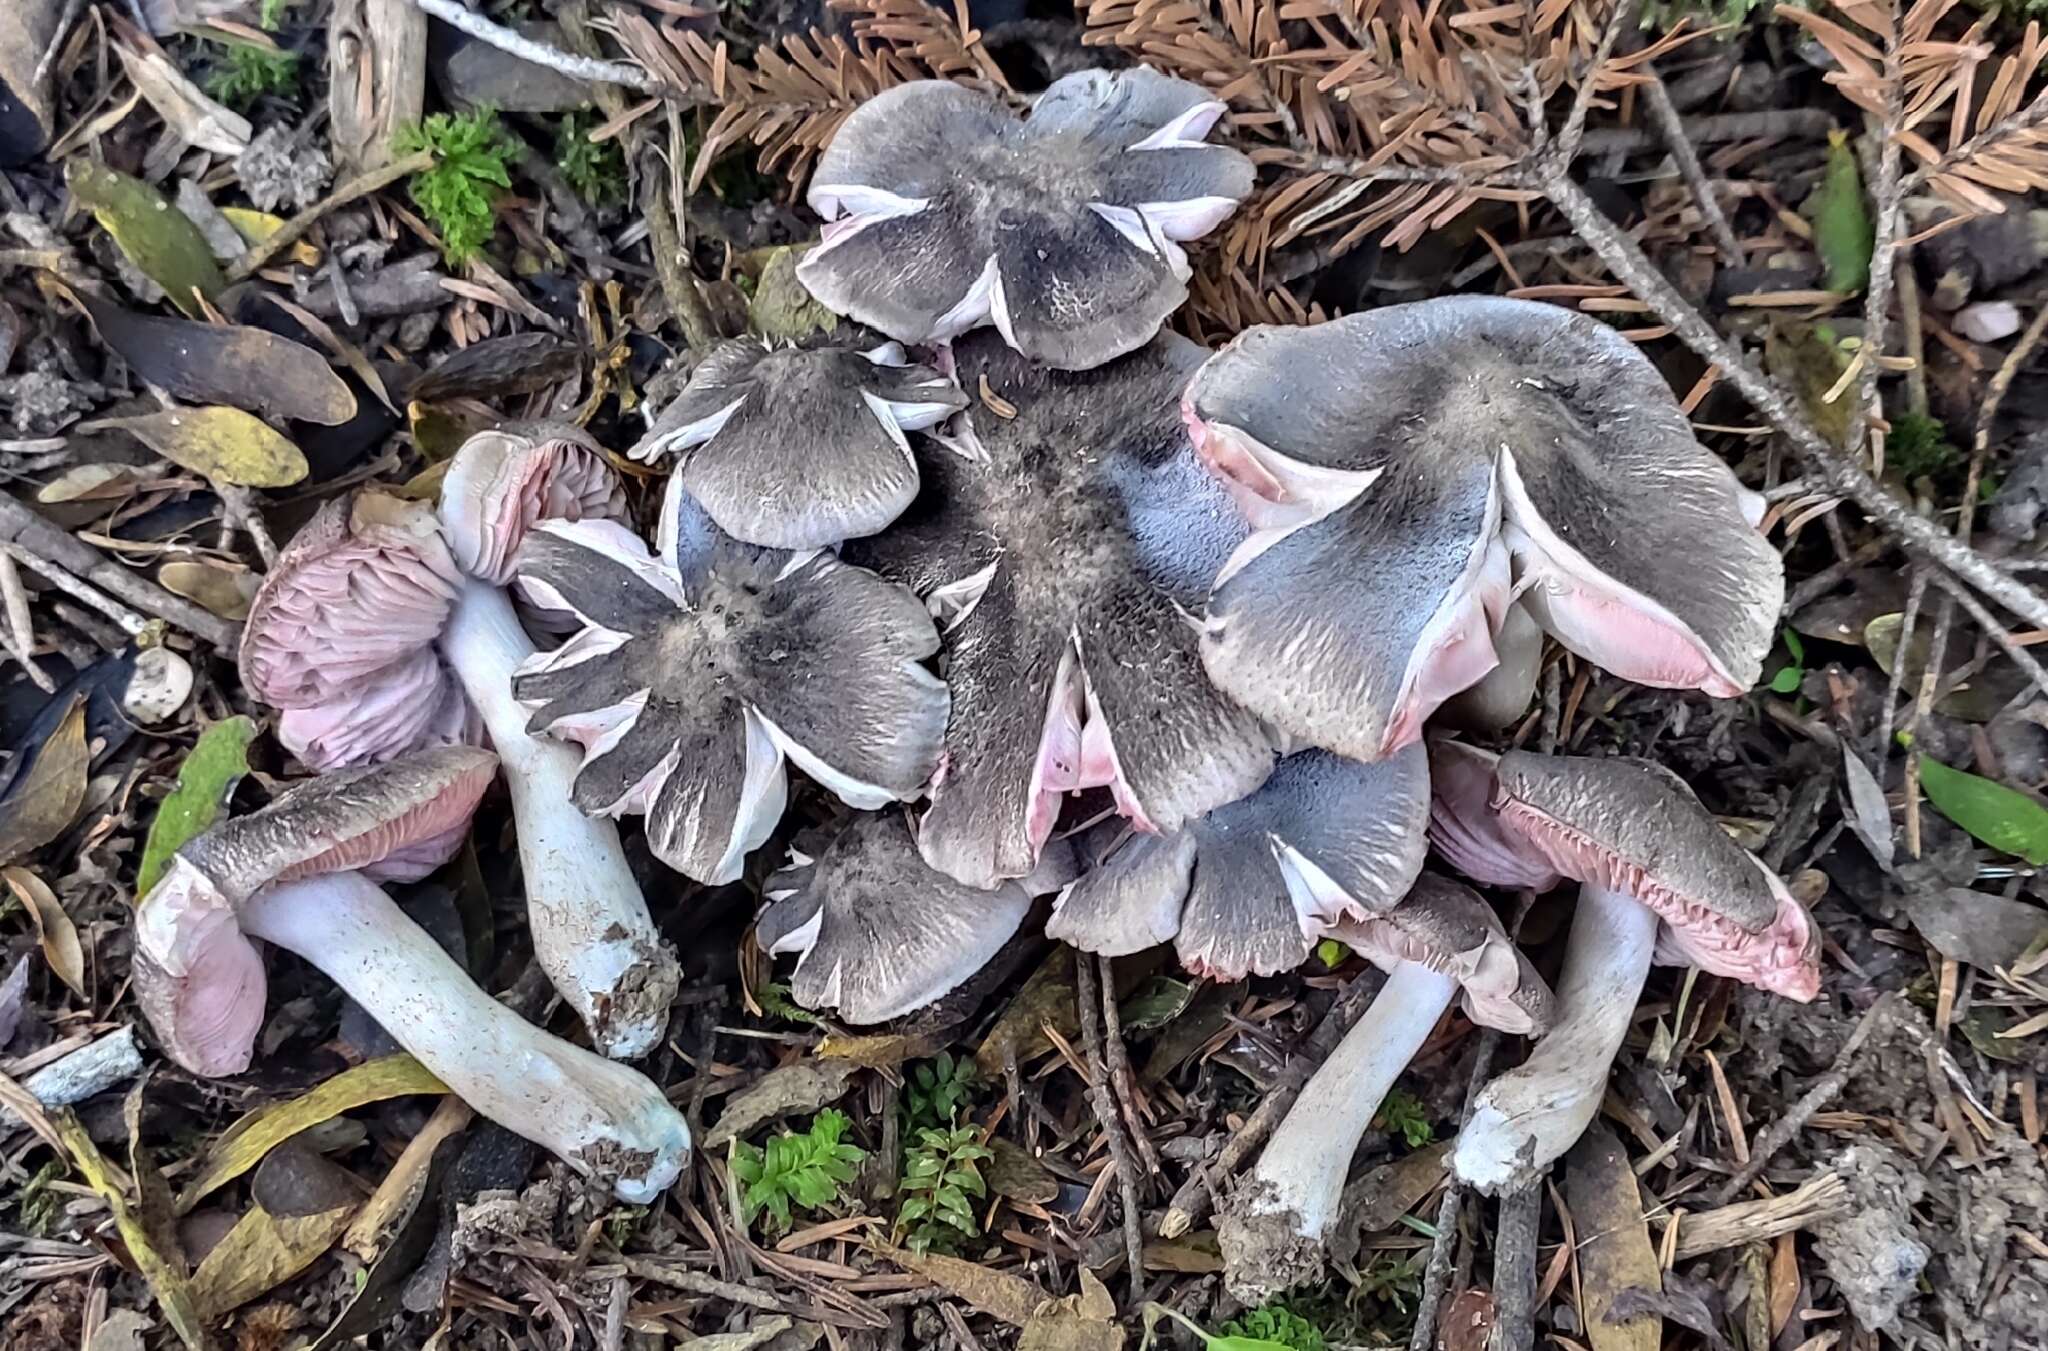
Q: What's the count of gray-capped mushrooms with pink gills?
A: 11